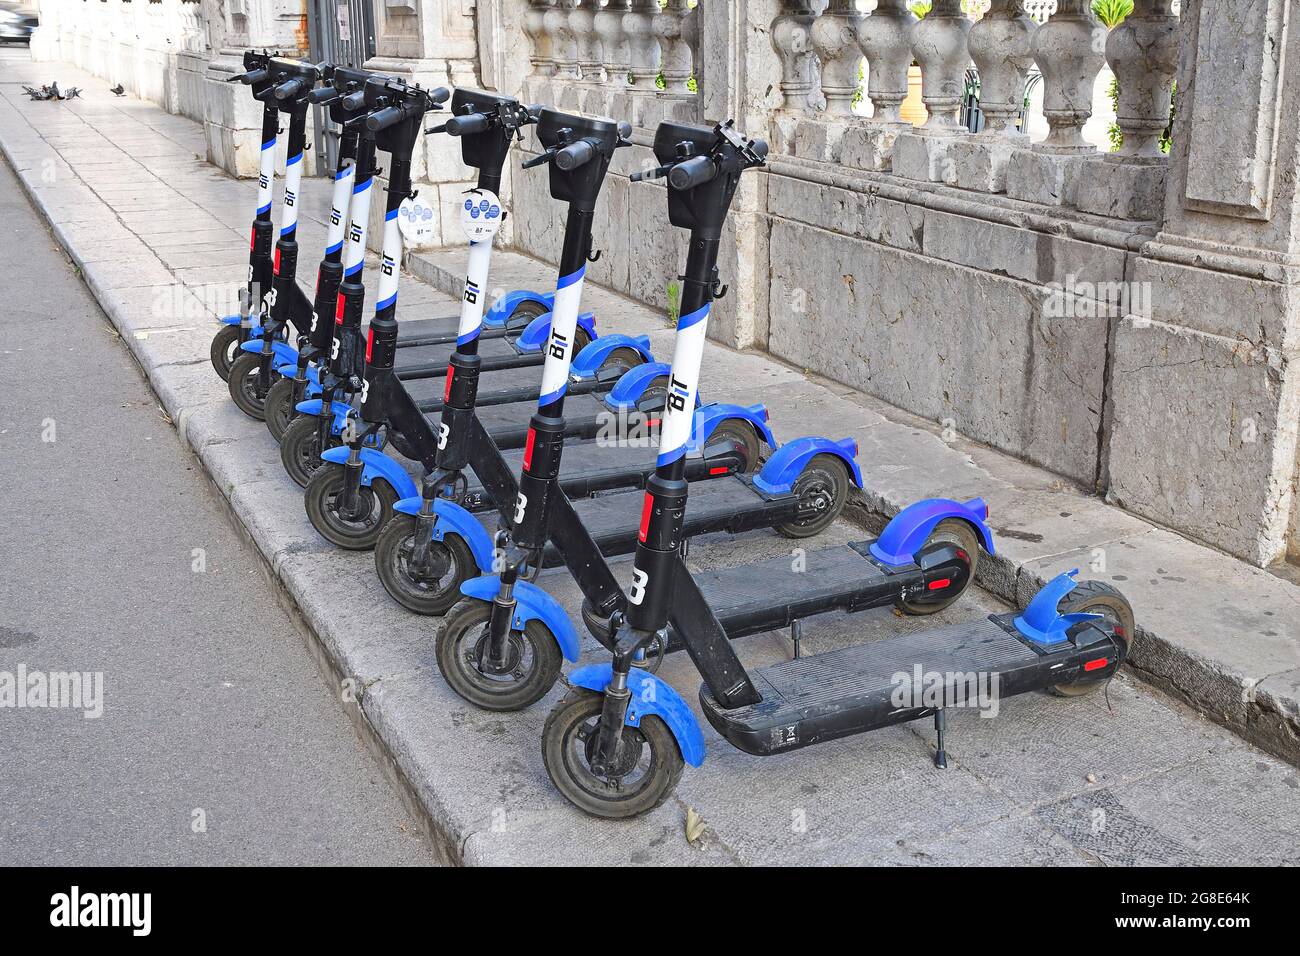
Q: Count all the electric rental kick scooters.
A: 8